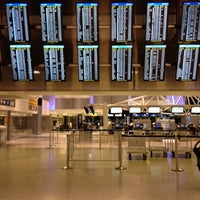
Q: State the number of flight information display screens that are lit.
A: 12